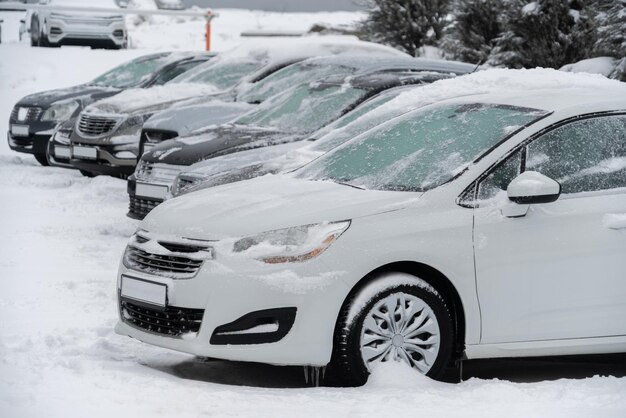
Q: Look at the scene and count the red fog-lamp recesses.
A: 0